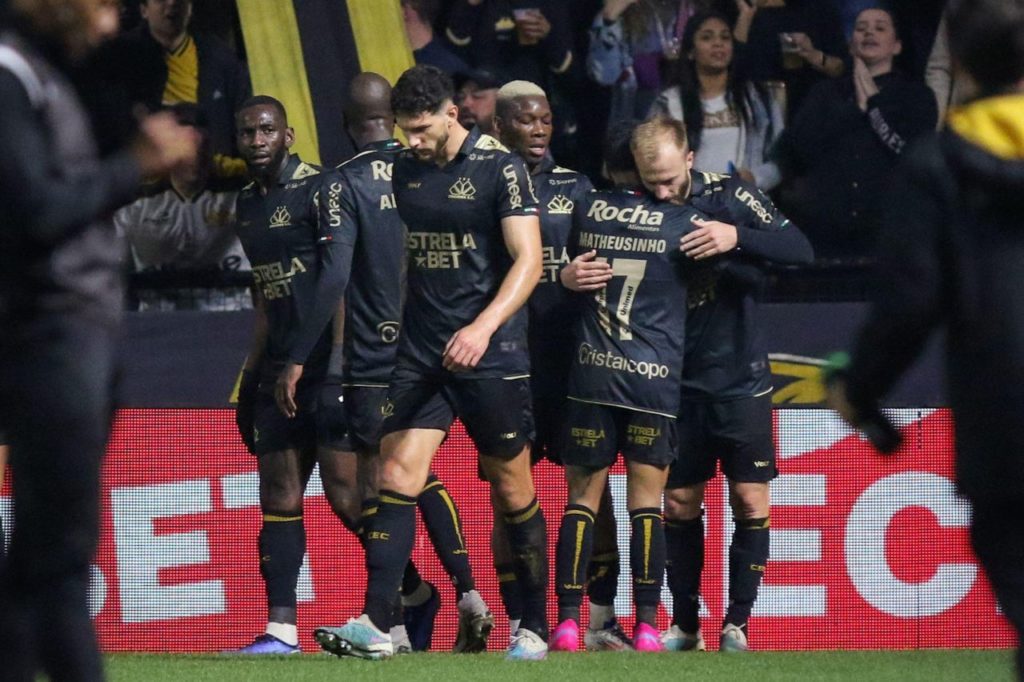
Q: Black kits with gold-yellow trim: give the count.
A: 6